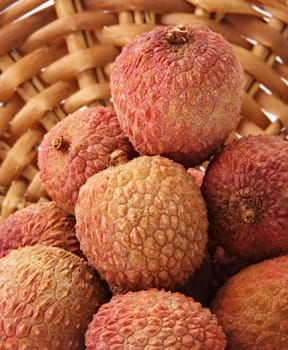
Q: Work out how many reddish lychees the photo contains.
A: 8